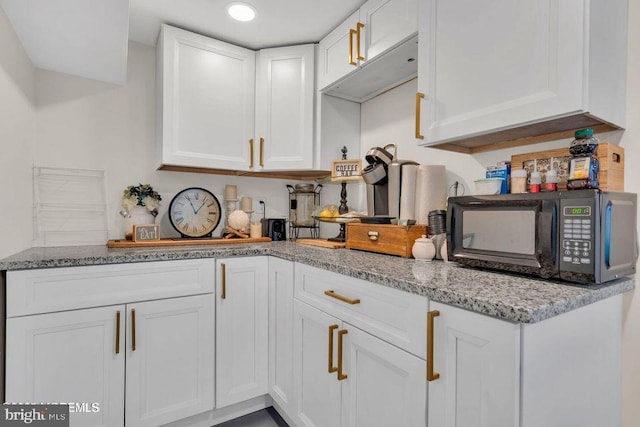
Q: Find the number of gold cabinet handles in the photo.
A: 12